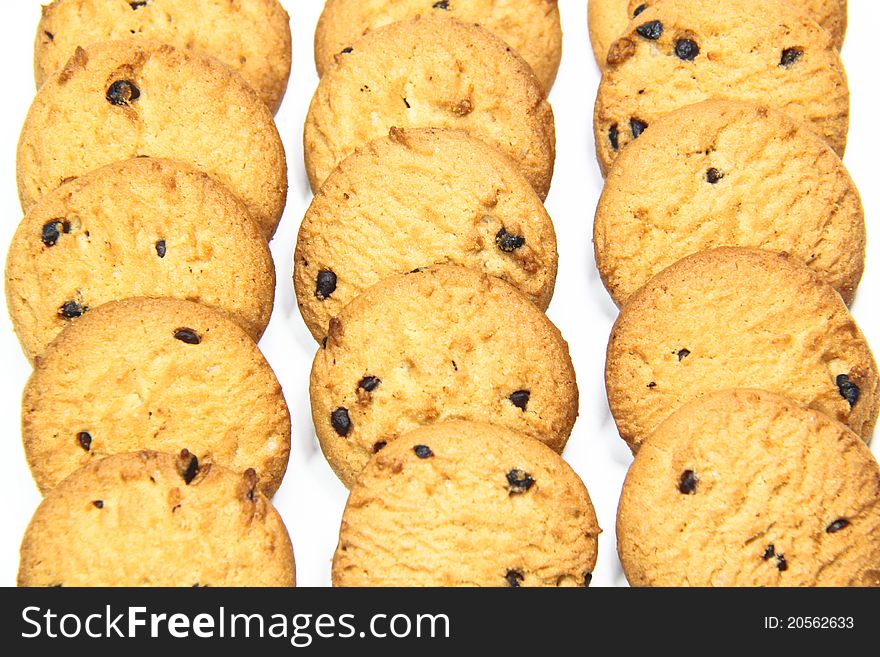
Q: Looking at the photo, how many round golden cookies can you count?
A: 15